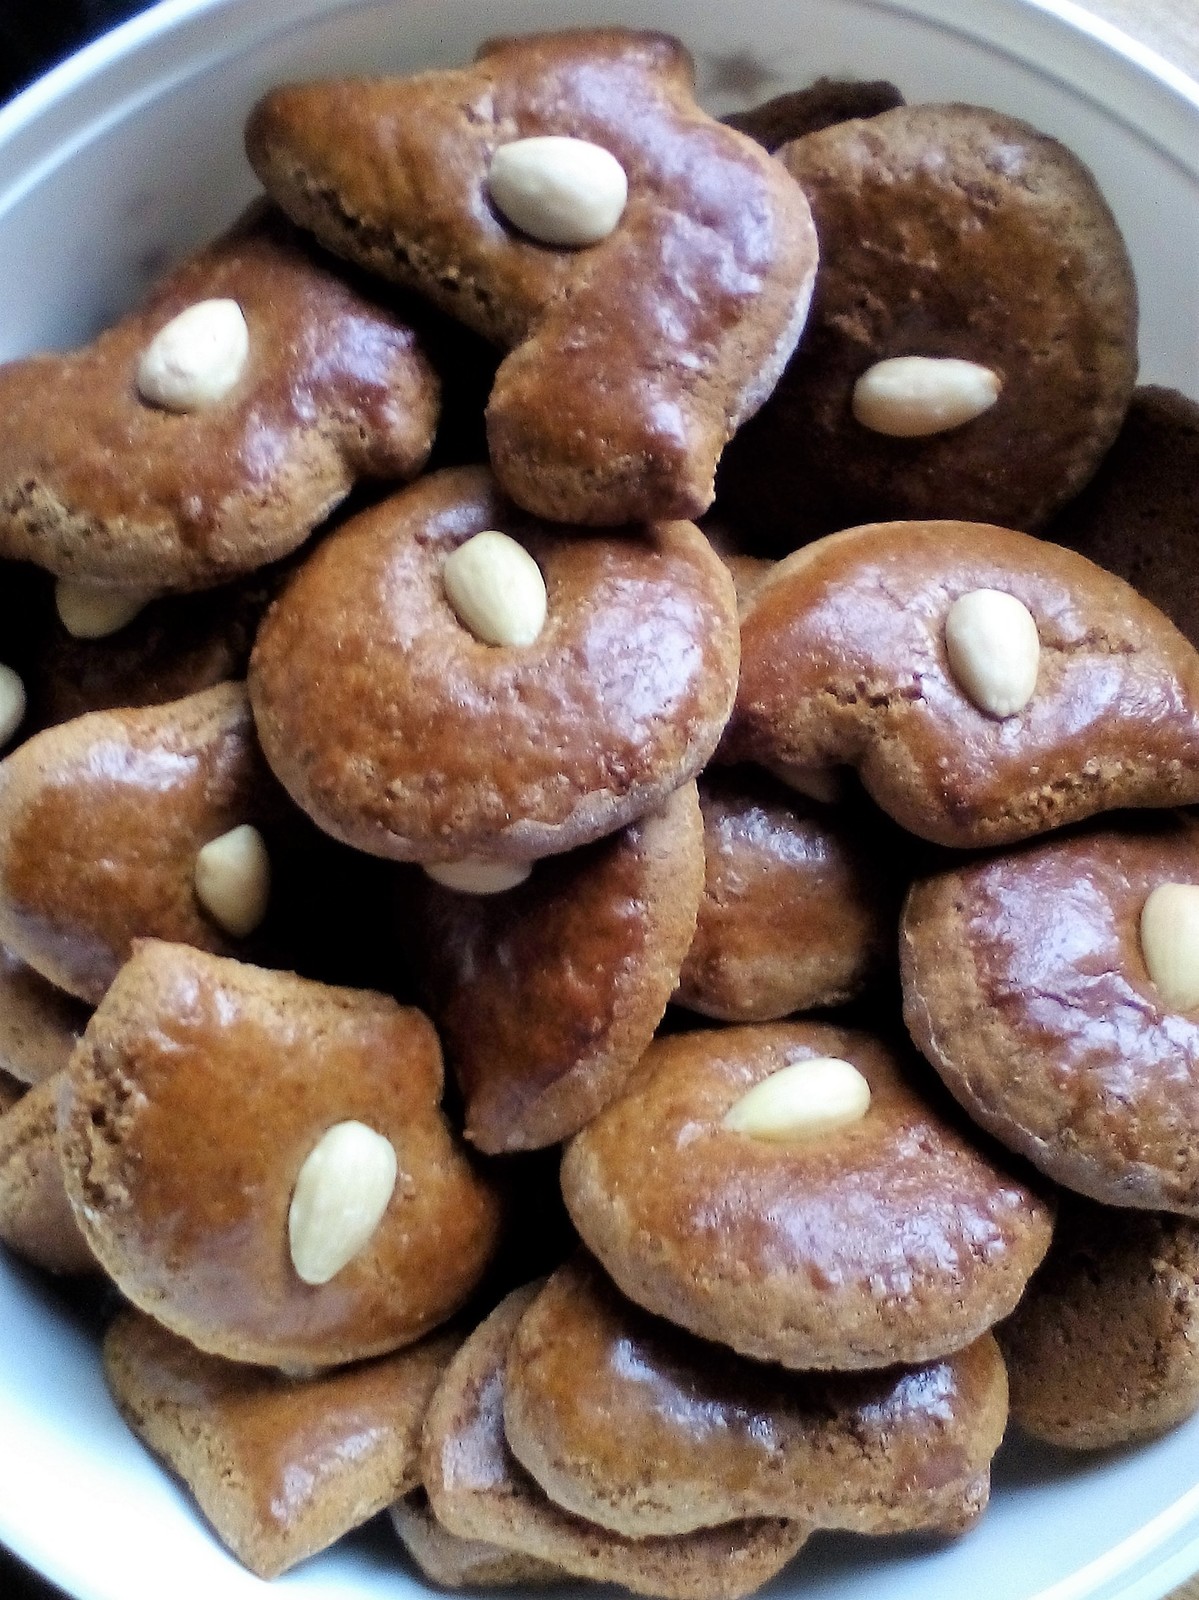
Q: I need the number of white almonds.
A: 12